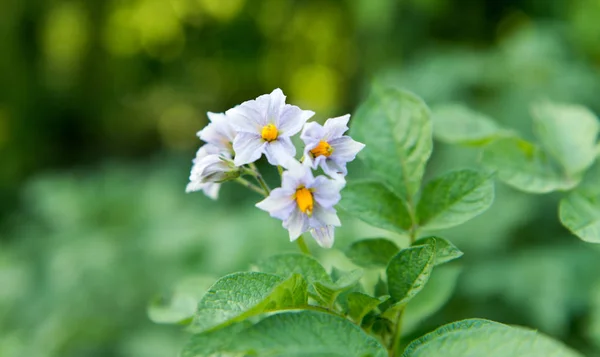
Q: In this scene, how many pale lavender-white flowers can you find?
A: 5